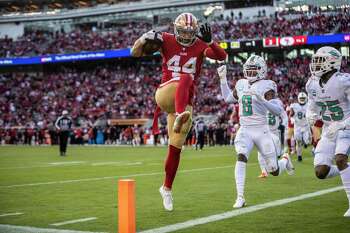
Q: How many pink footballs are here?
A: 0